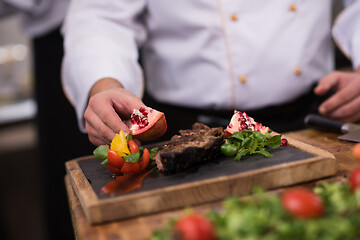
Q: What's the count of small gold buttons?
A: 4